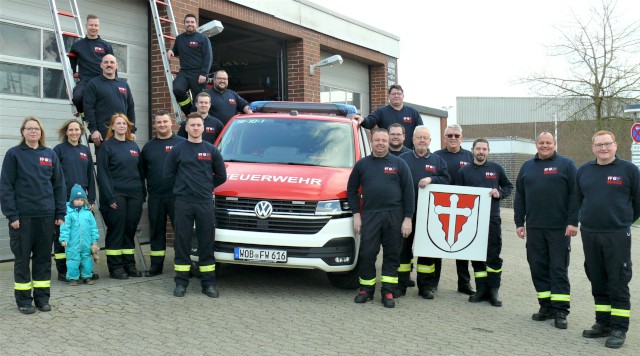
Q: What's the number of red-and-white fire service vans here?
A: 1